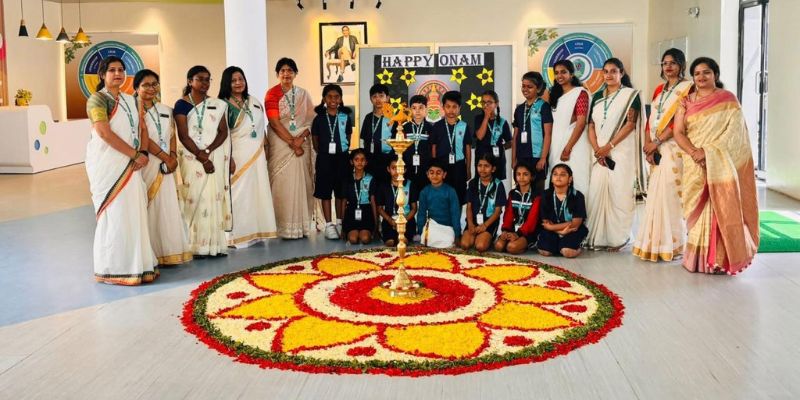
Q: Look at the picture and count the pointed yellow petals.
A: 9